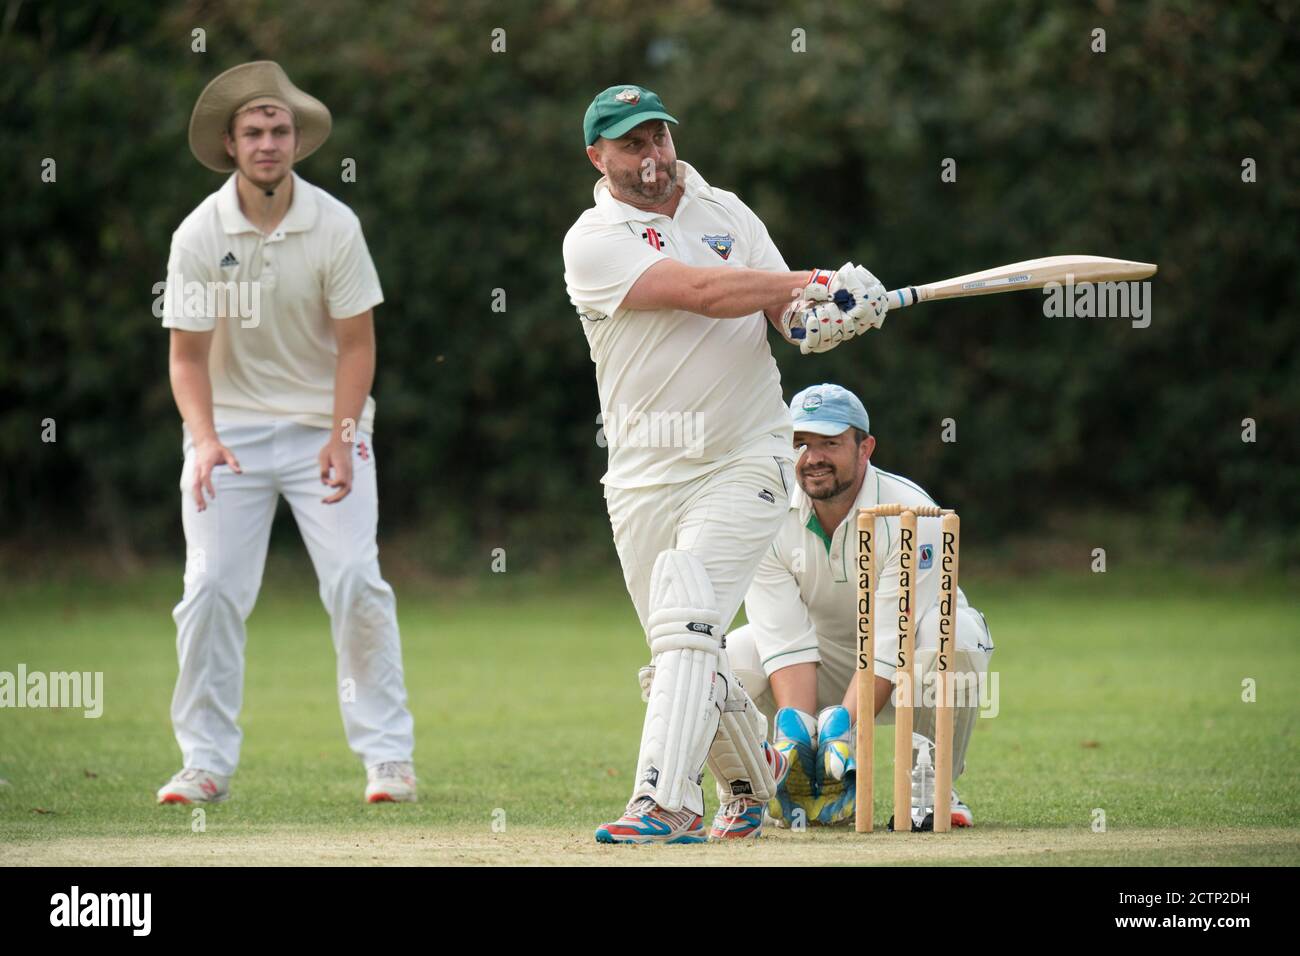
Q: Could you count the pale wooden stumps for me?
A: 3